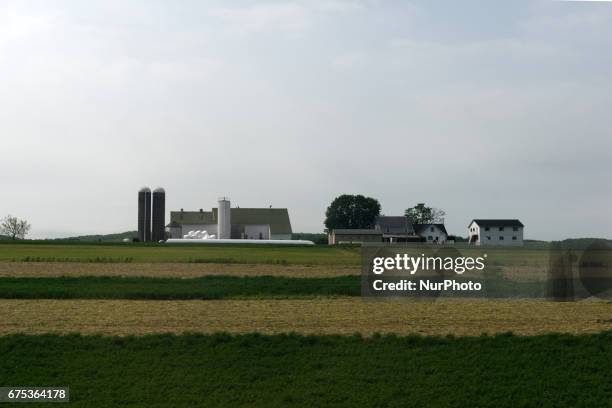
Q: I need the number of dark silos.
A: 2